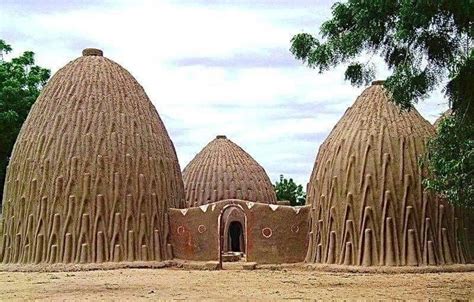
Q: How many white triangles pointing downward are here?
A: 6